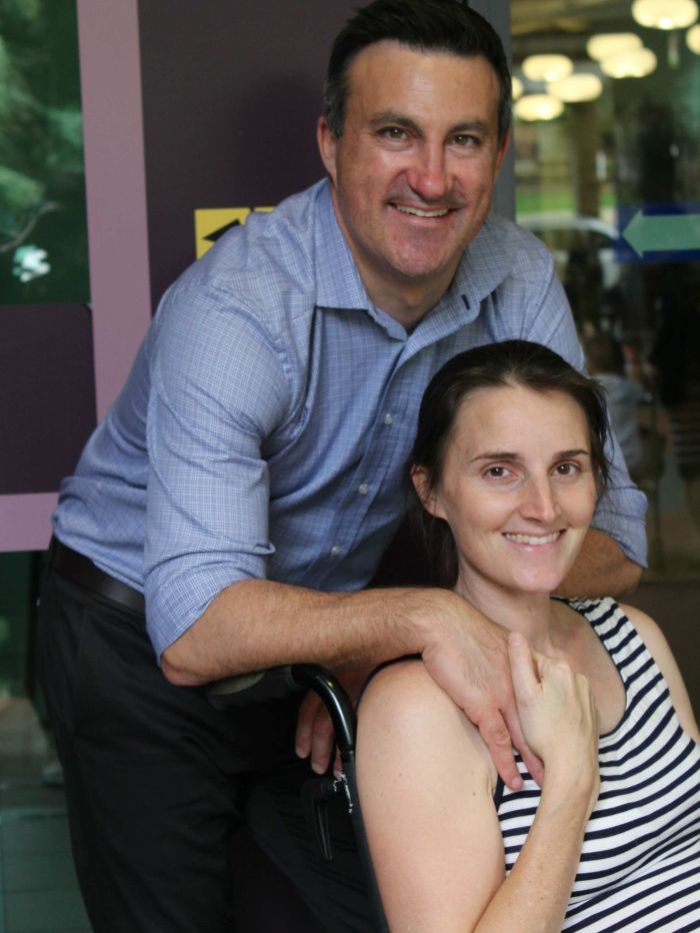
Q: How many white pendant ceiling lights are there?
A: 8